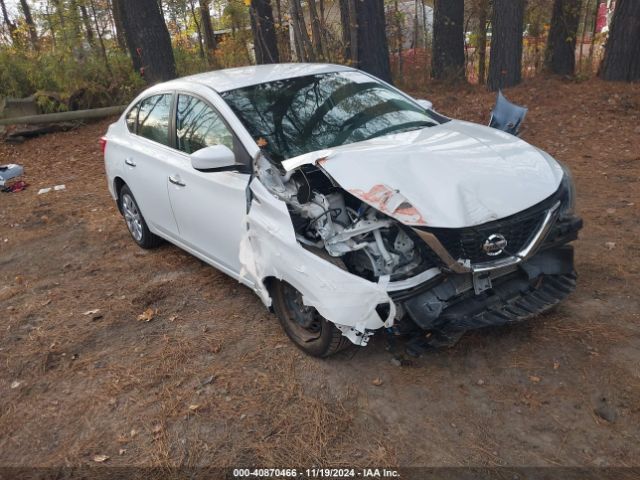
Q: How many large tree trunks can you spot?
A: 7